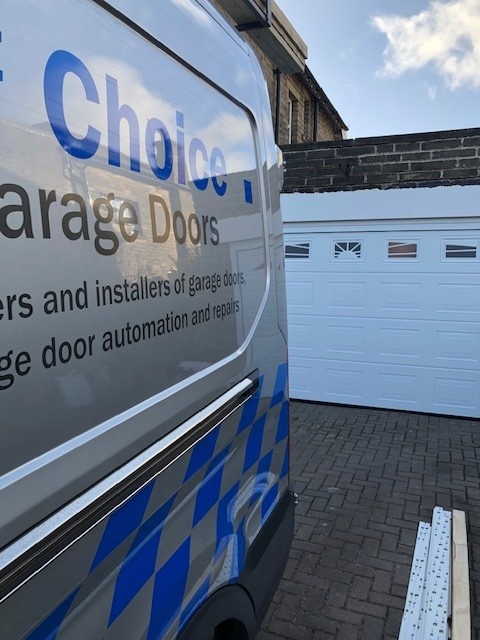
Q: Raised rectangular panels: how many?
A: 12